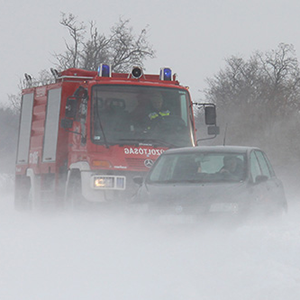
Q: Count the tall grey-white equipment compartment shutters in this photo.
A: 2